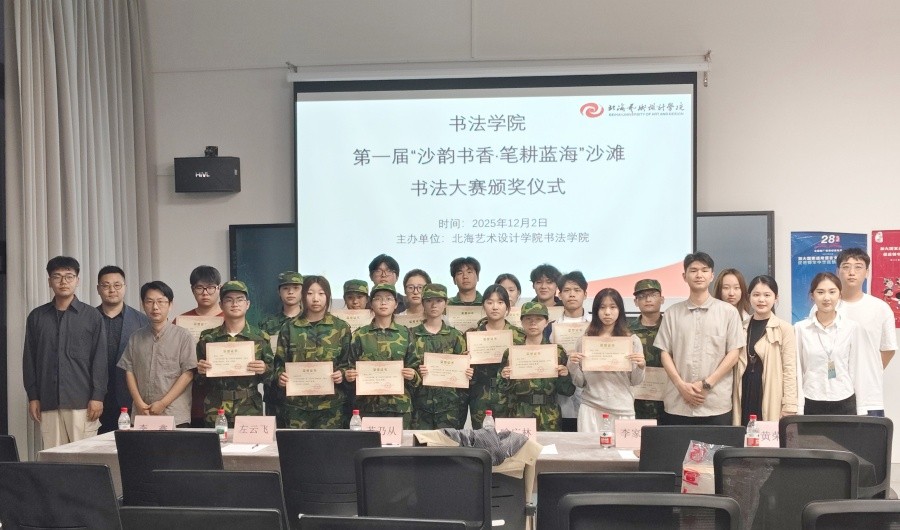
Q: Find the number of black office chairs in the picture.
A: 15